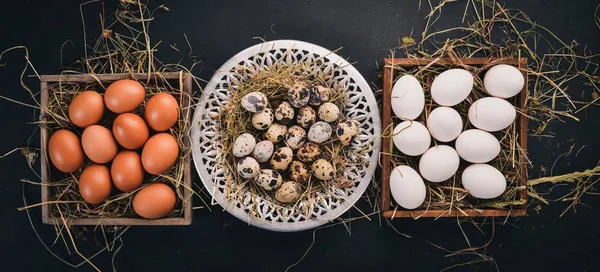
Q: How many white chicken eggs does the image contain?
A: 10